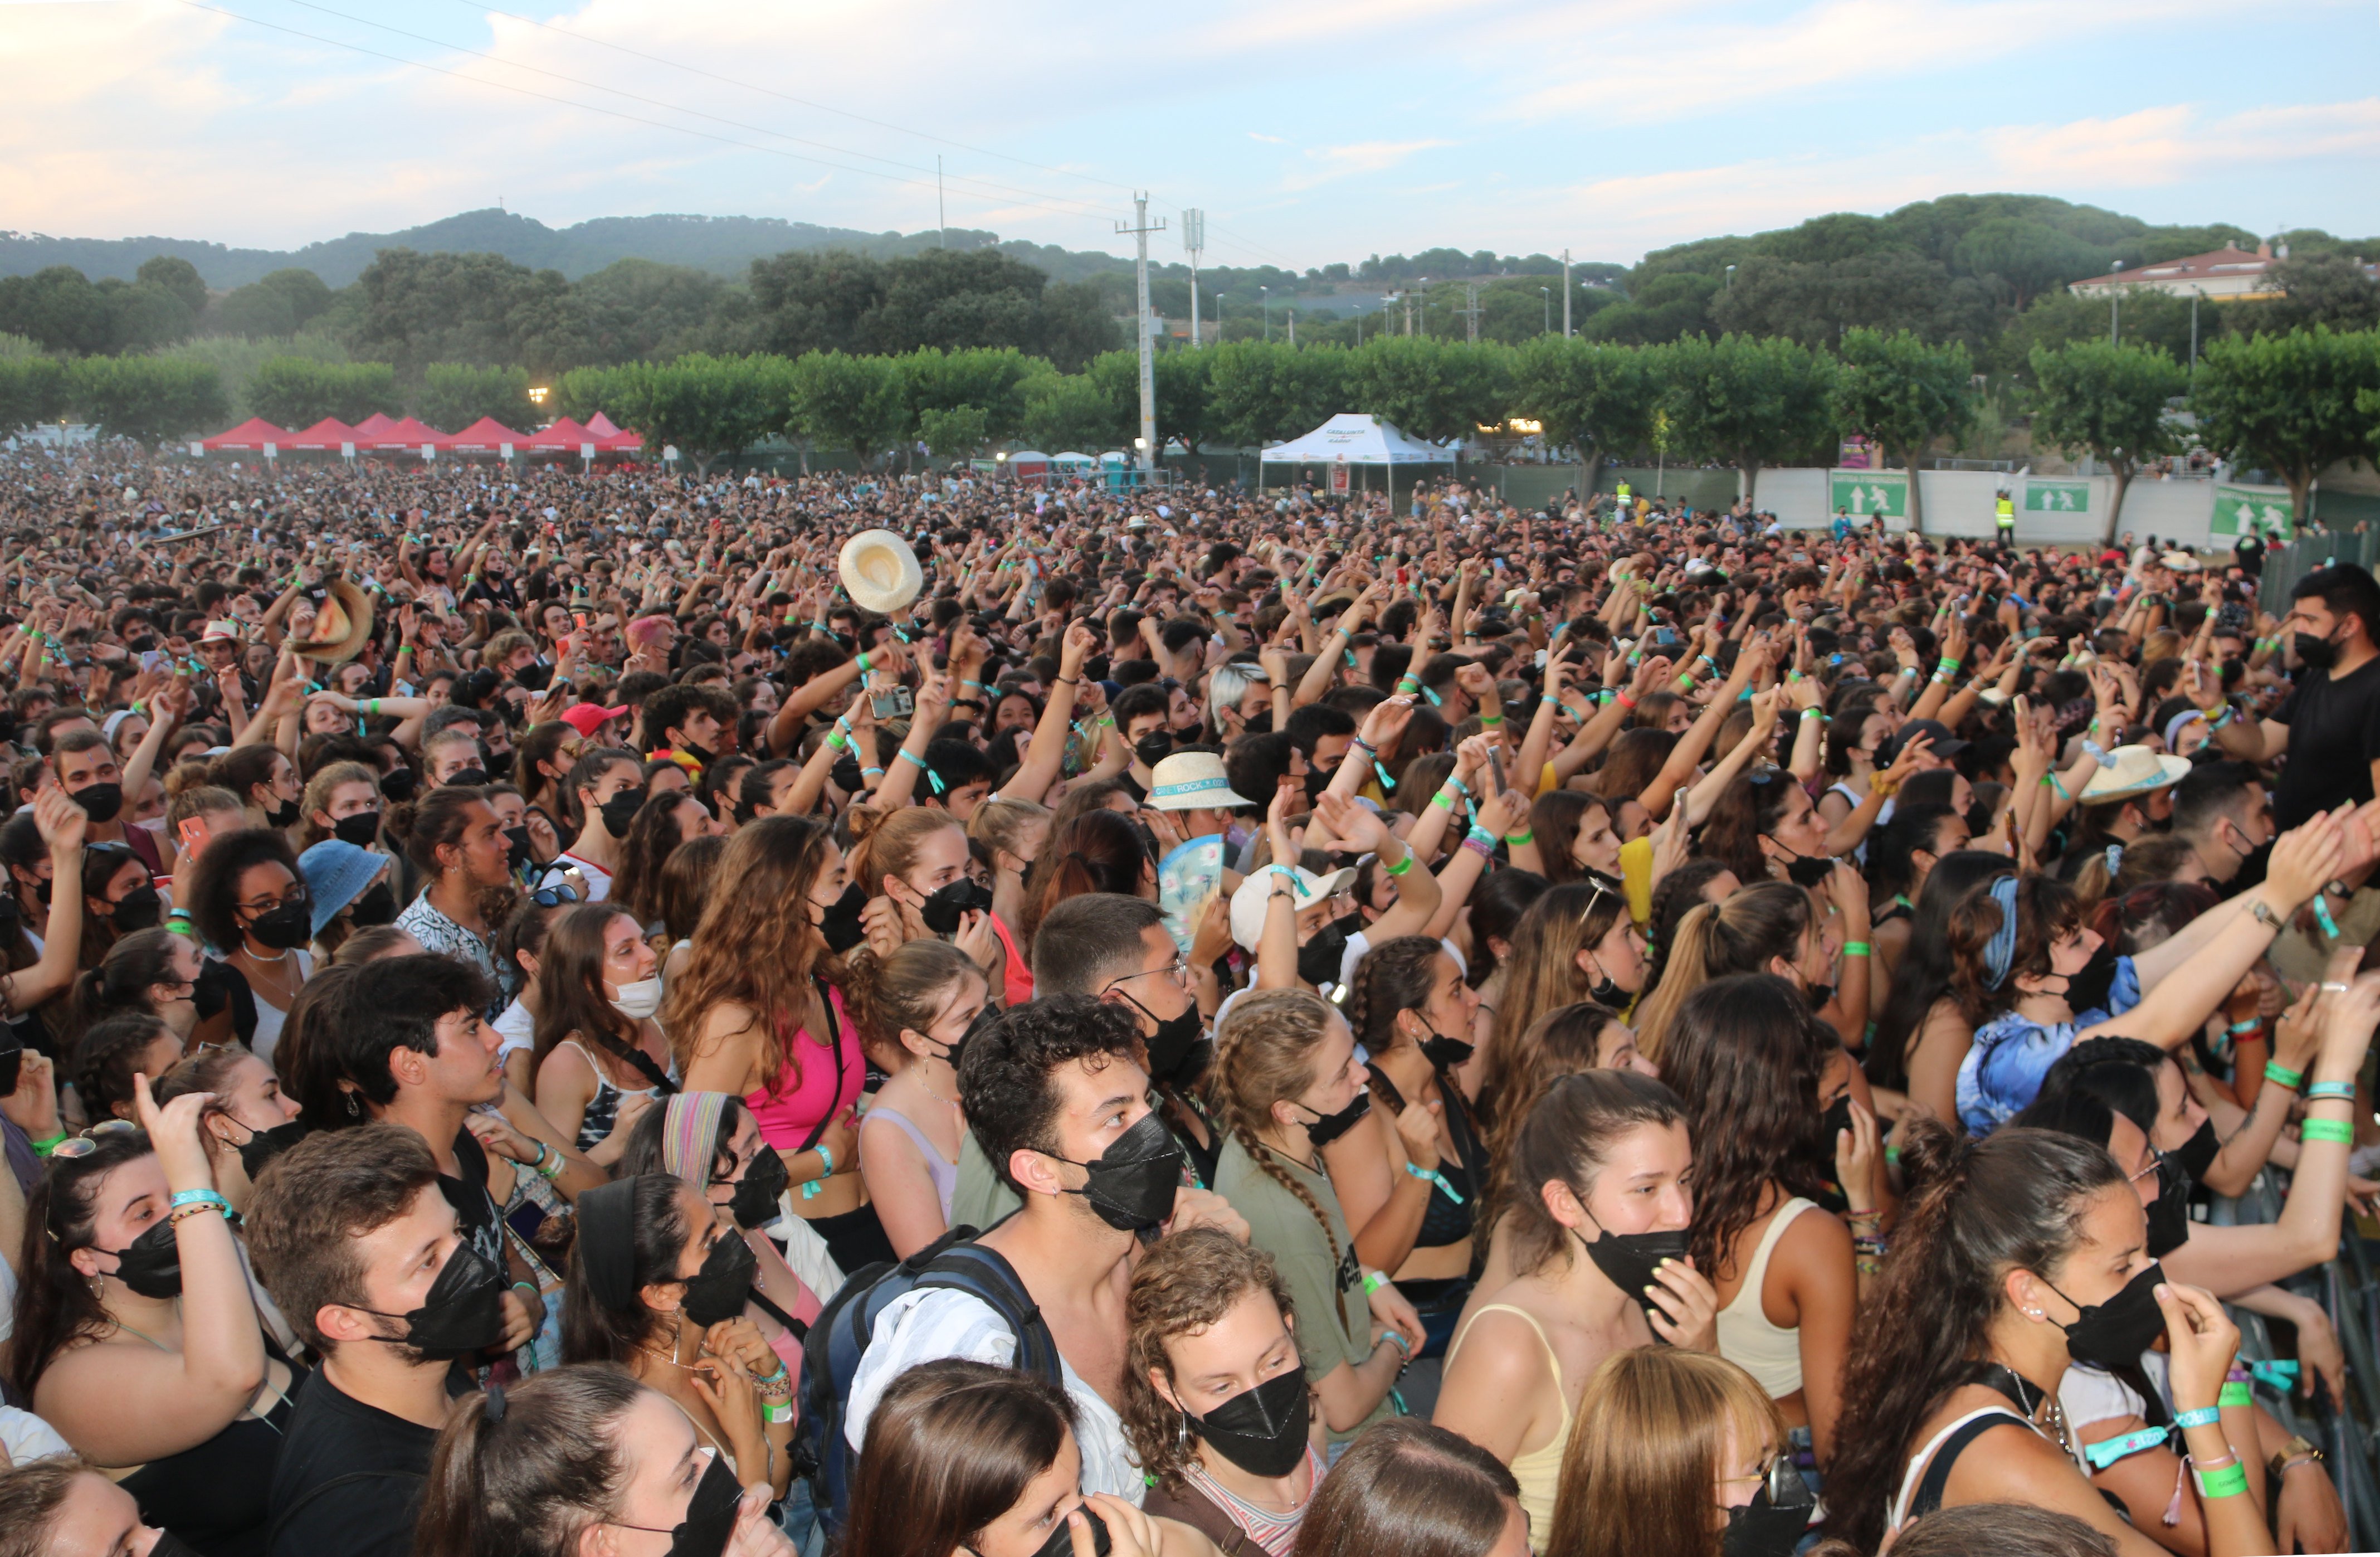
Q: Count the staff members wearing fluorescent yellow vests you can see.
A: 2